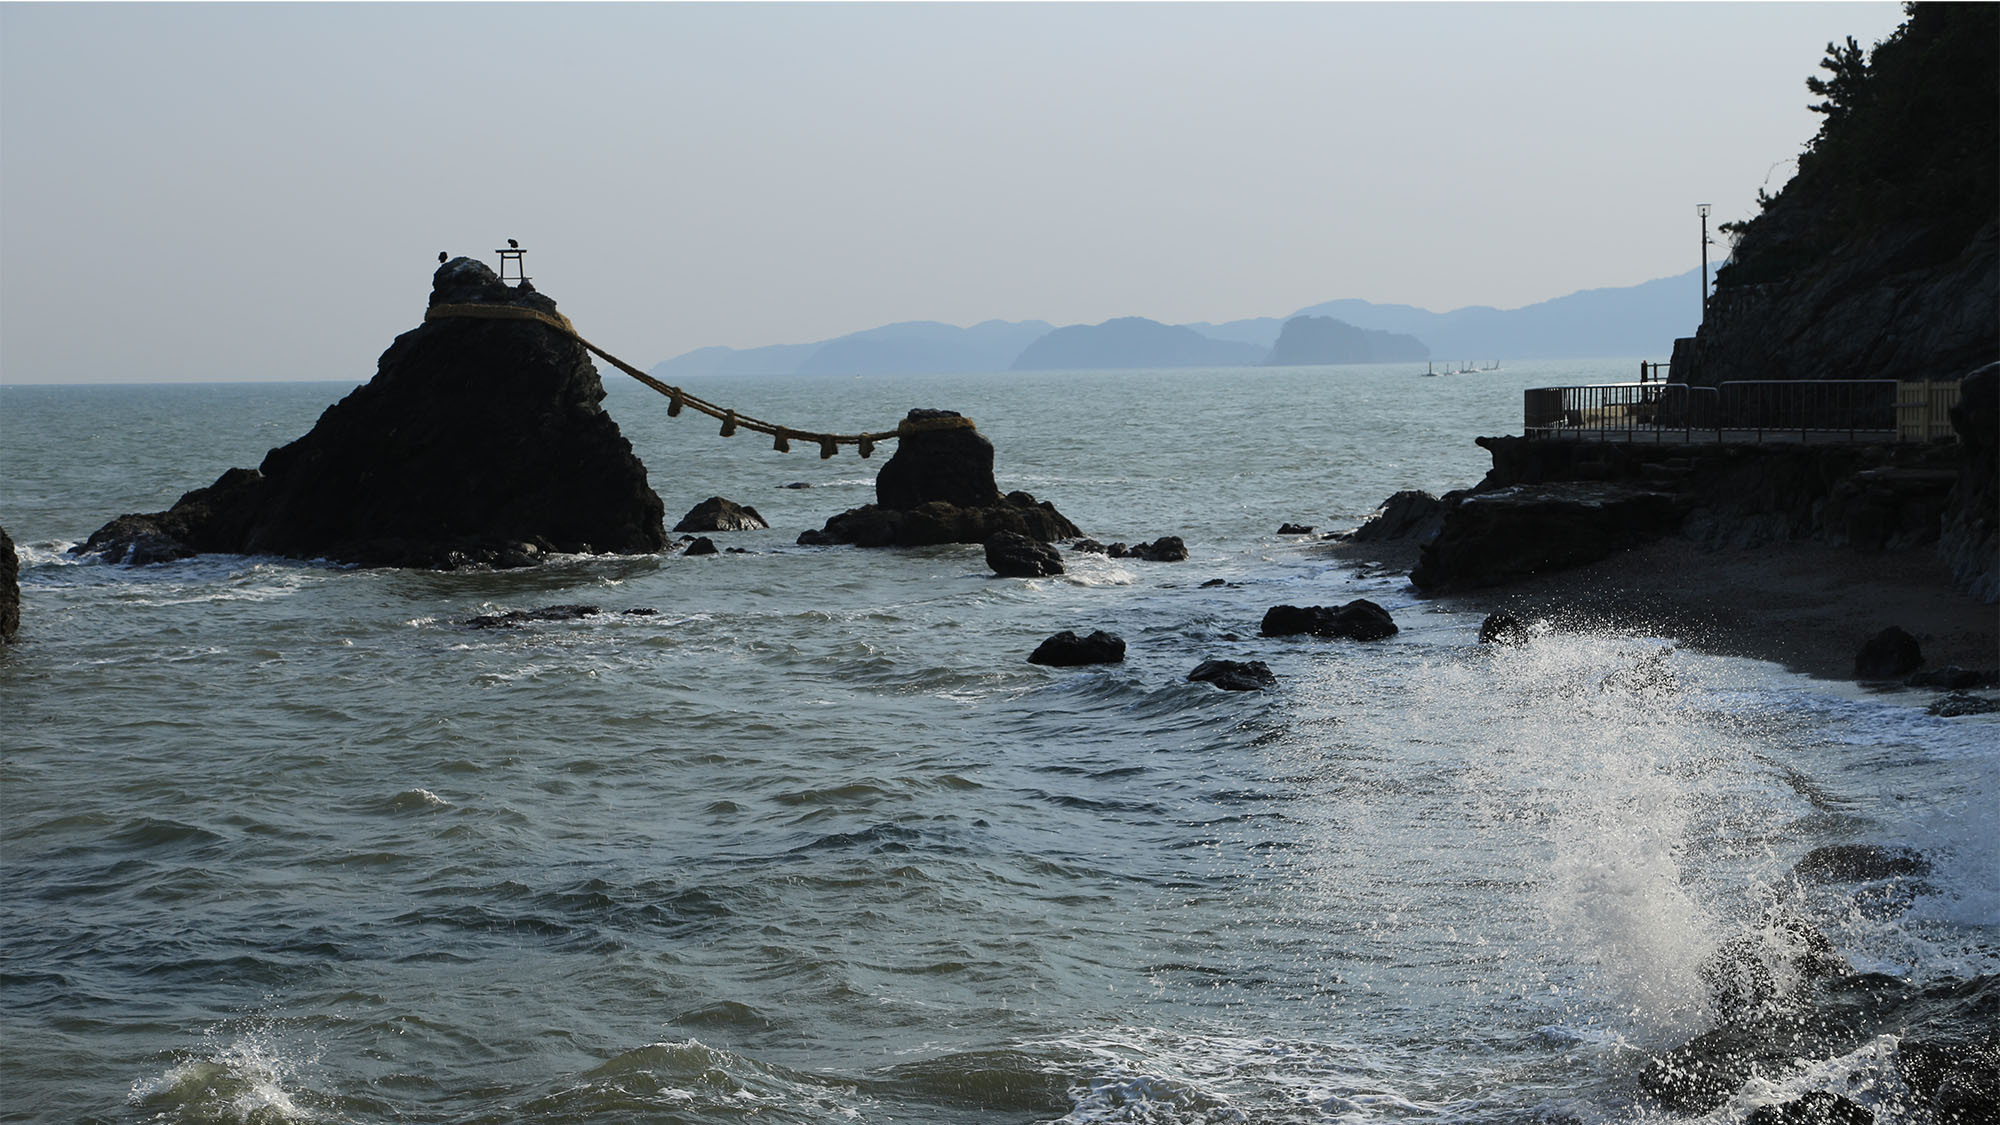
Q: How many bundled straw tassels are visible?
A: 5